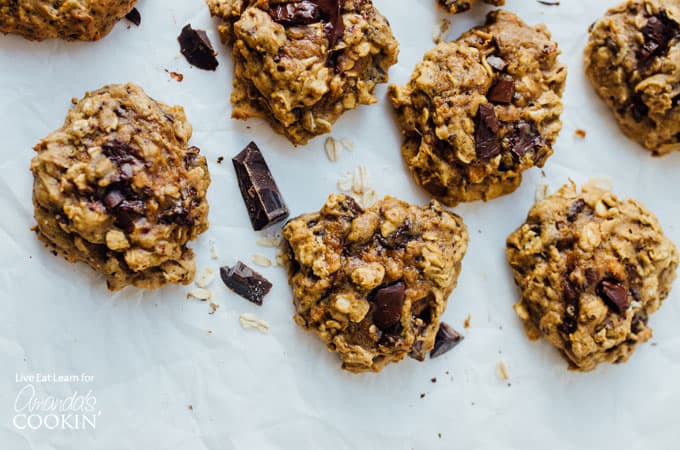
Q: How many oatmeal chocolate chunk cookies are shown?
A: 8